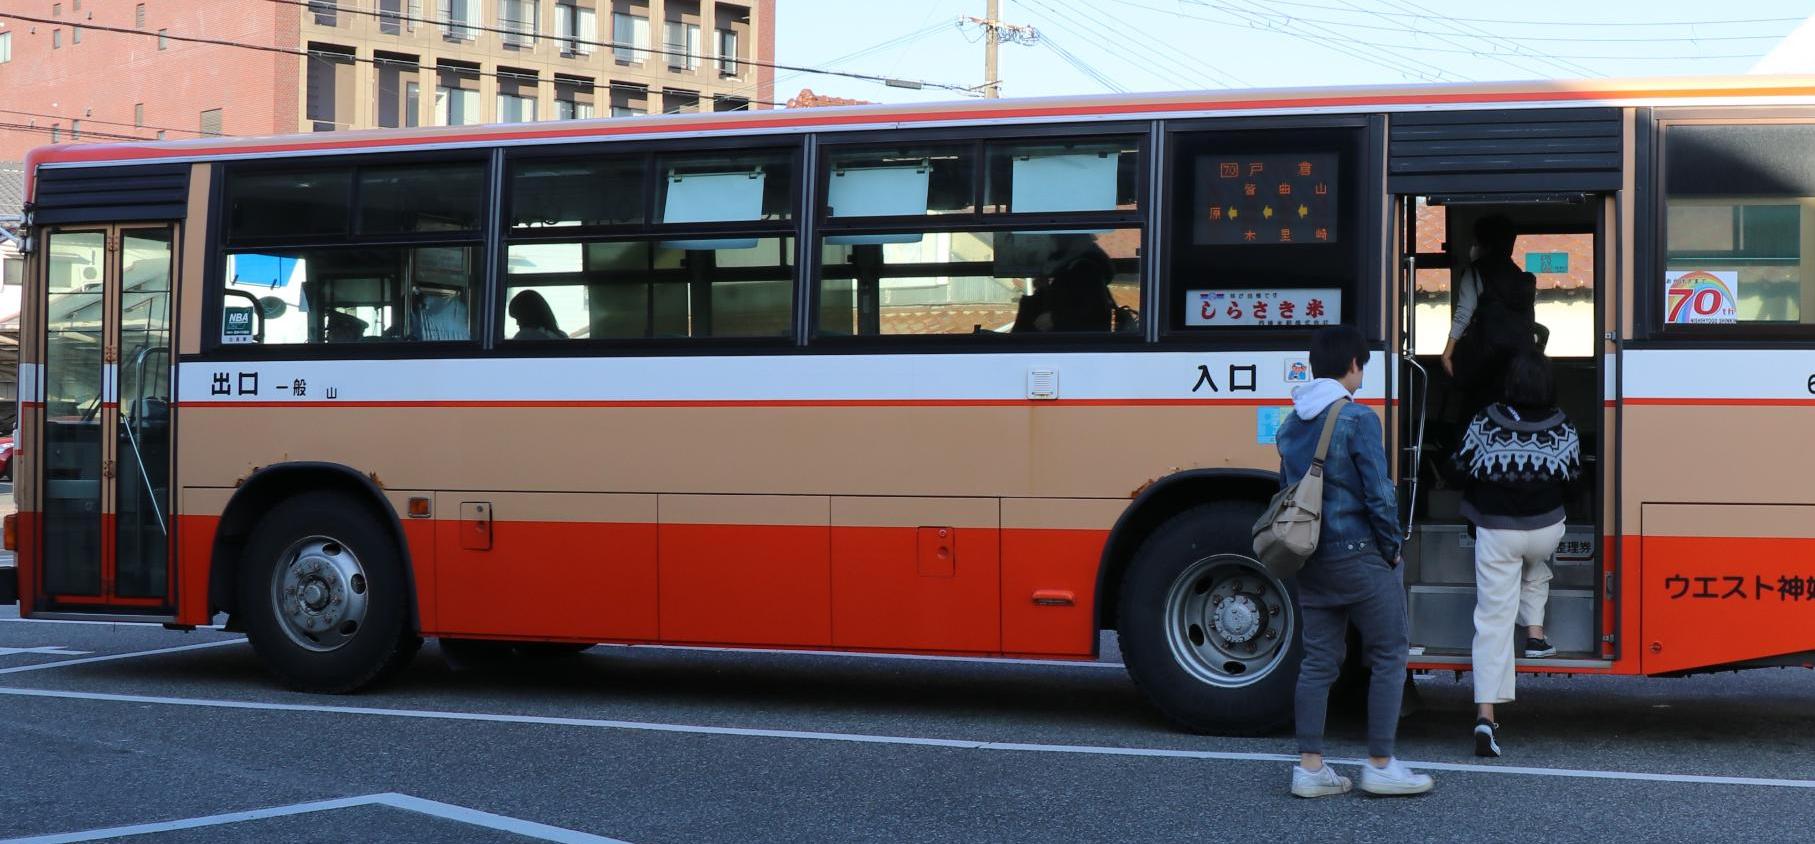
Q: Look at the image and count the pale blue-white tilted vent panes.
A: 3